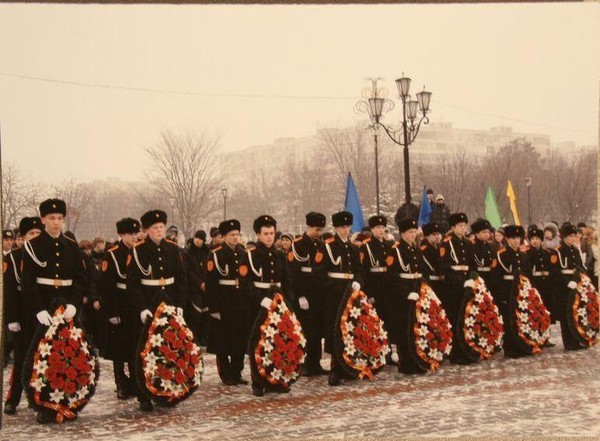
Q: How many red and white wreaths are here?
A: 8